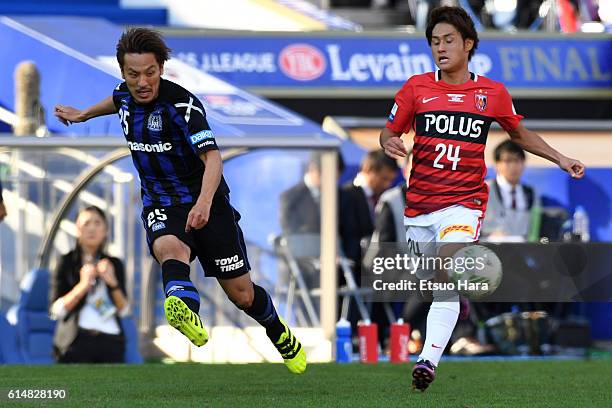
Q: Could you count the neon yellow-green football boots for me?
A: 2